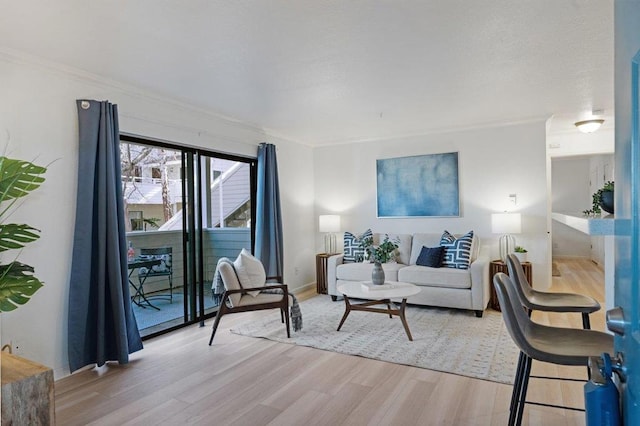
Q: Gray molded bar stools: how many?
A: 2